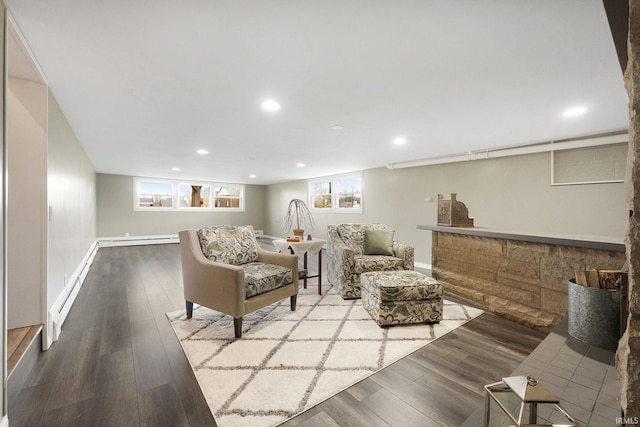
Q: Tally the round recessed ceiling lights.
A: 7